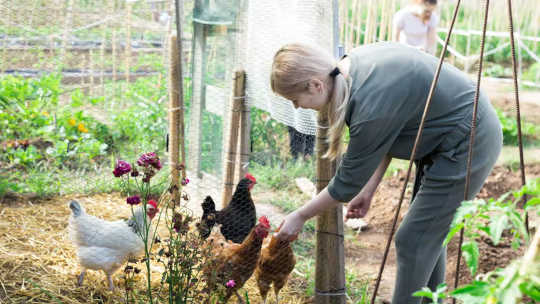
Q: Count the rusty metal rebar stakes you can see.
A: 3